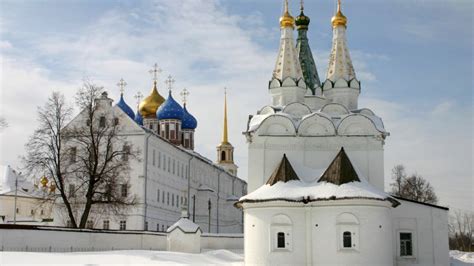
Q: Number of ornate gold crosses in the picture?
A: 5